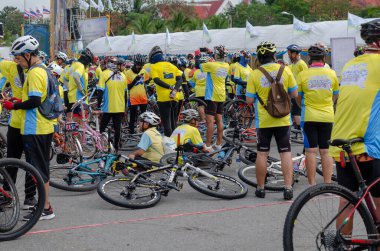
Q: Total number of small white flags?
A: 11